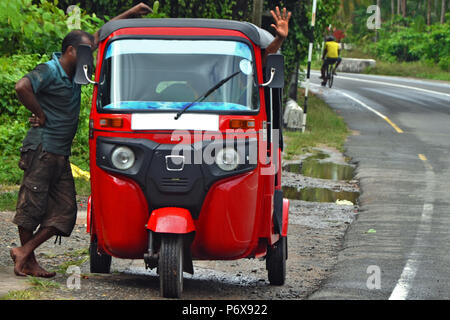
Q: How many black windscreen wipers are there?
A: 1